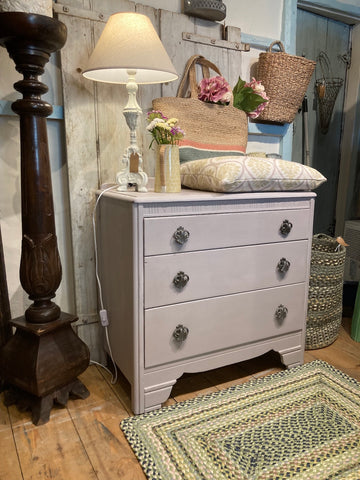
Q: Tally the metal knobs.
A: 6